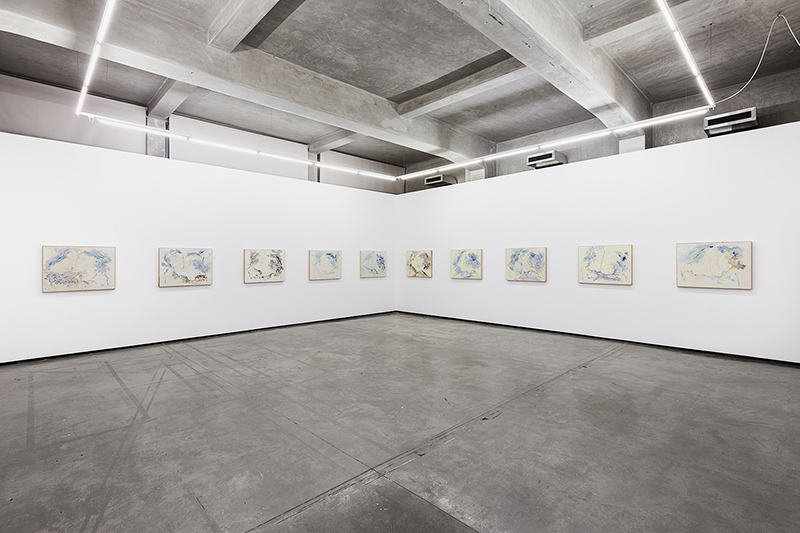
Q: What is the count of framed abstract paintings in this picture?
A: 10